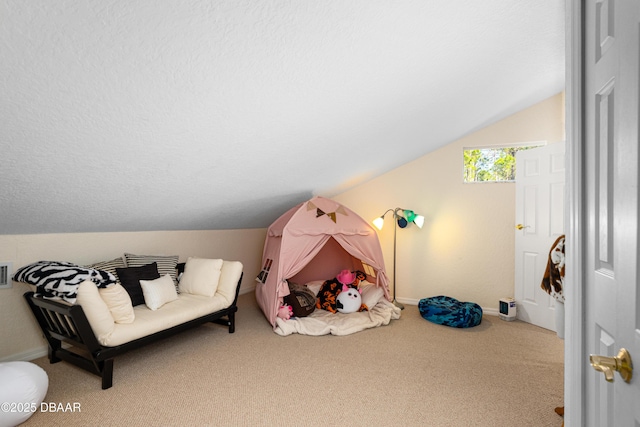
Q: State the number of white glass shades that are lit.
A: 2